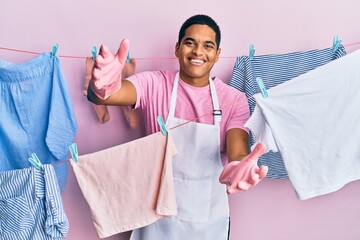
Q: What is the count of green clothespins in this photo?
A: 9